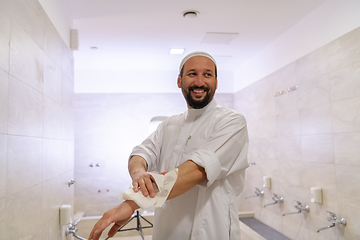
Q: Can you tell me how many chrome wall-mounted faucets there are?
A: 5